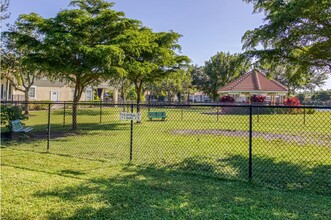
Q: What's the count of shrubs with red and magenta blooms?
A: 3